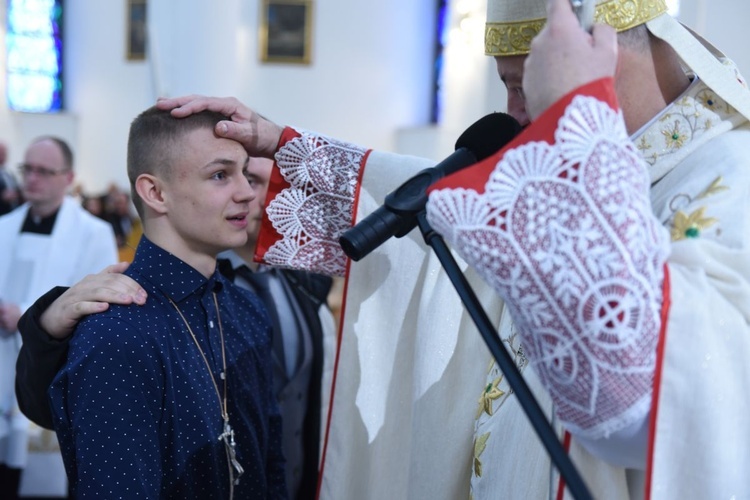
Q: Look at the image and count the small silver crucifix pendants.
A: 1